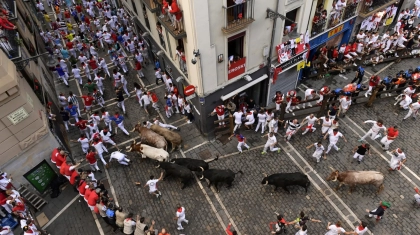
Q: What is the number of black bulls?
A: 4